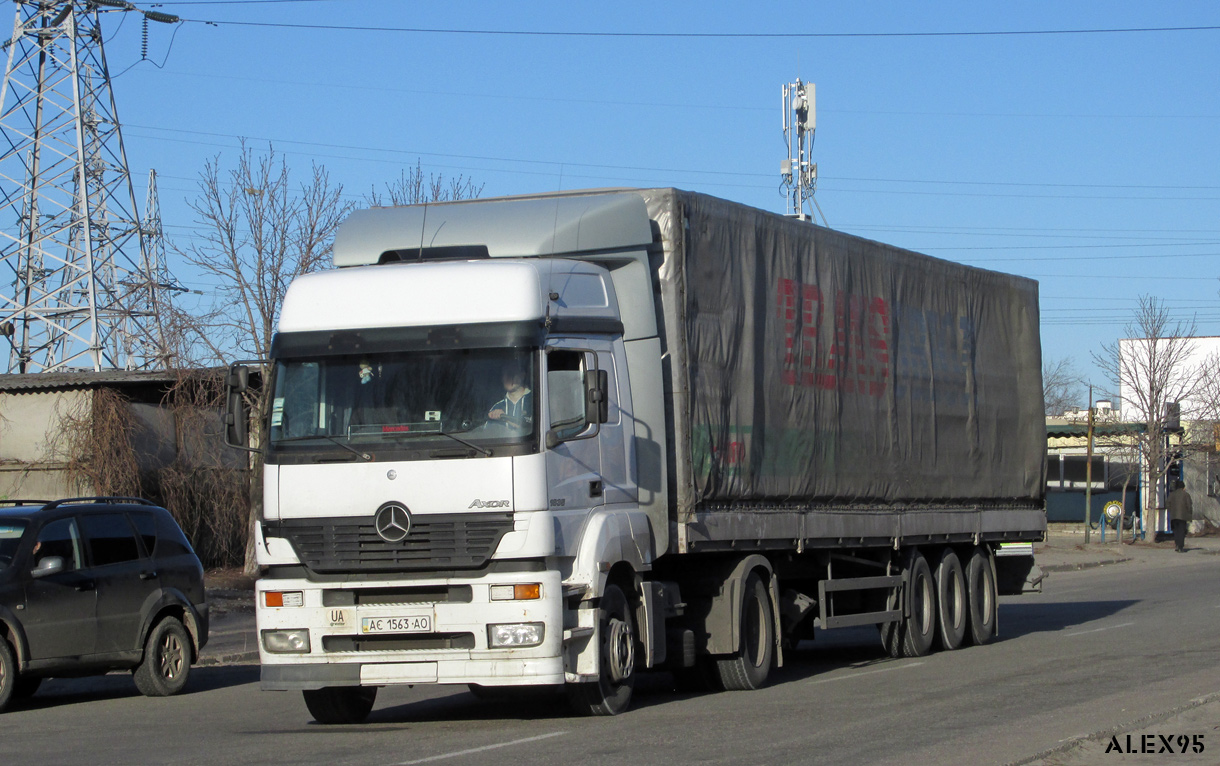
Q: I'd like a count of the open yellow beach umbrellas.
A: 0